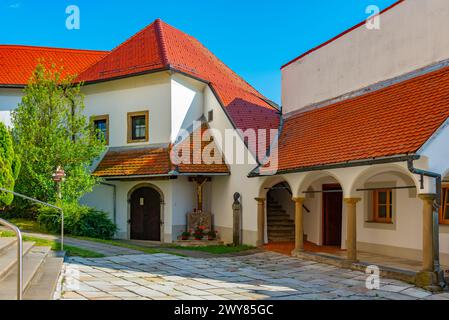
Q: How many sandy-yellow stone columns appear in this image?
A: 4